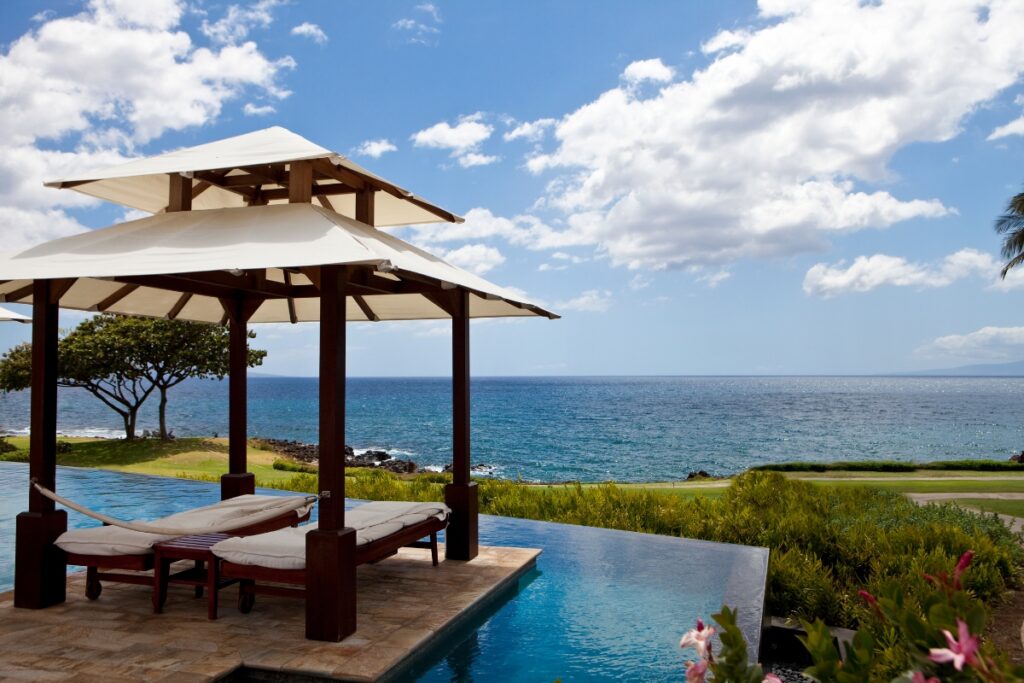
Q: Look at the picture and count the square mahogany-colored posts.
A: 4